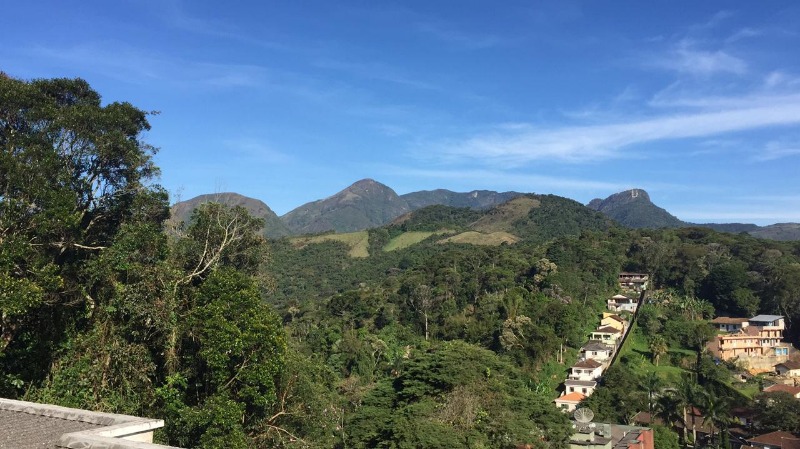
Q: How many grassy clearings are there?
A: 3